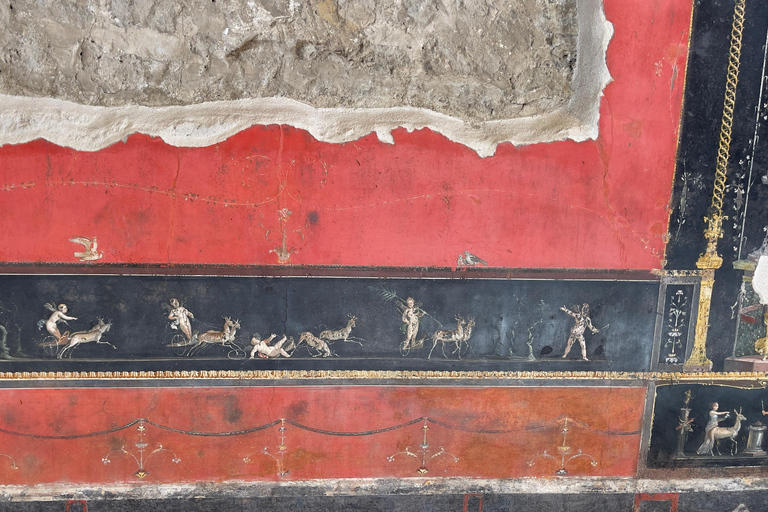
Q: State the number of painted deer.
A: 9